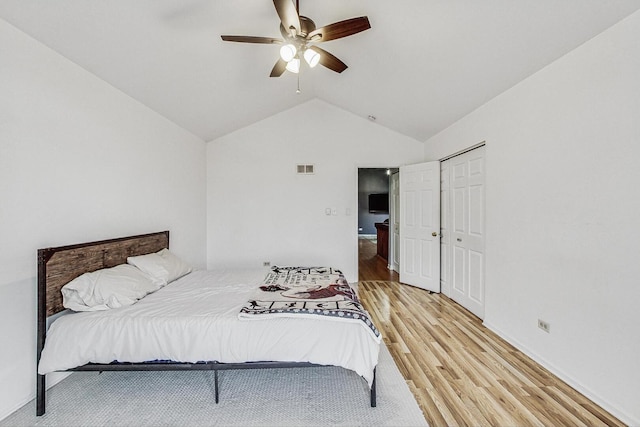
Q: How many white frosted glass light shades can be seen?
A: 3